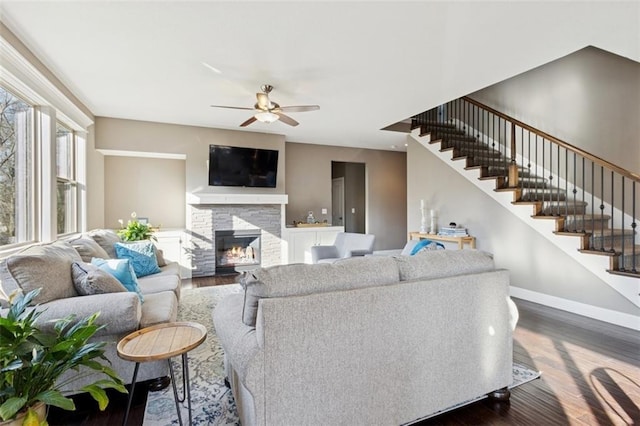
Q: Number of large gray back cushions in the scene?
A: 5